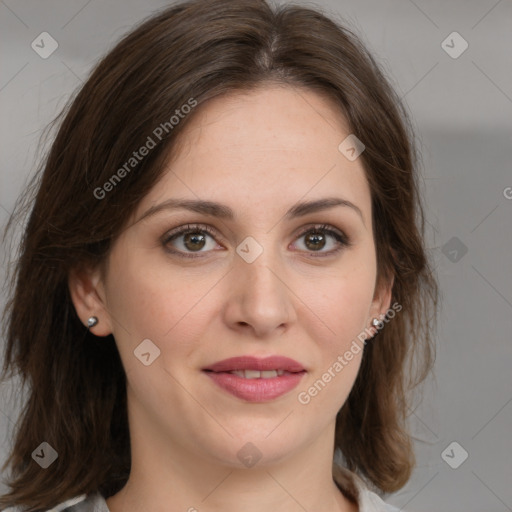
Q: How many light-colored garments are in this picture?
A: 1